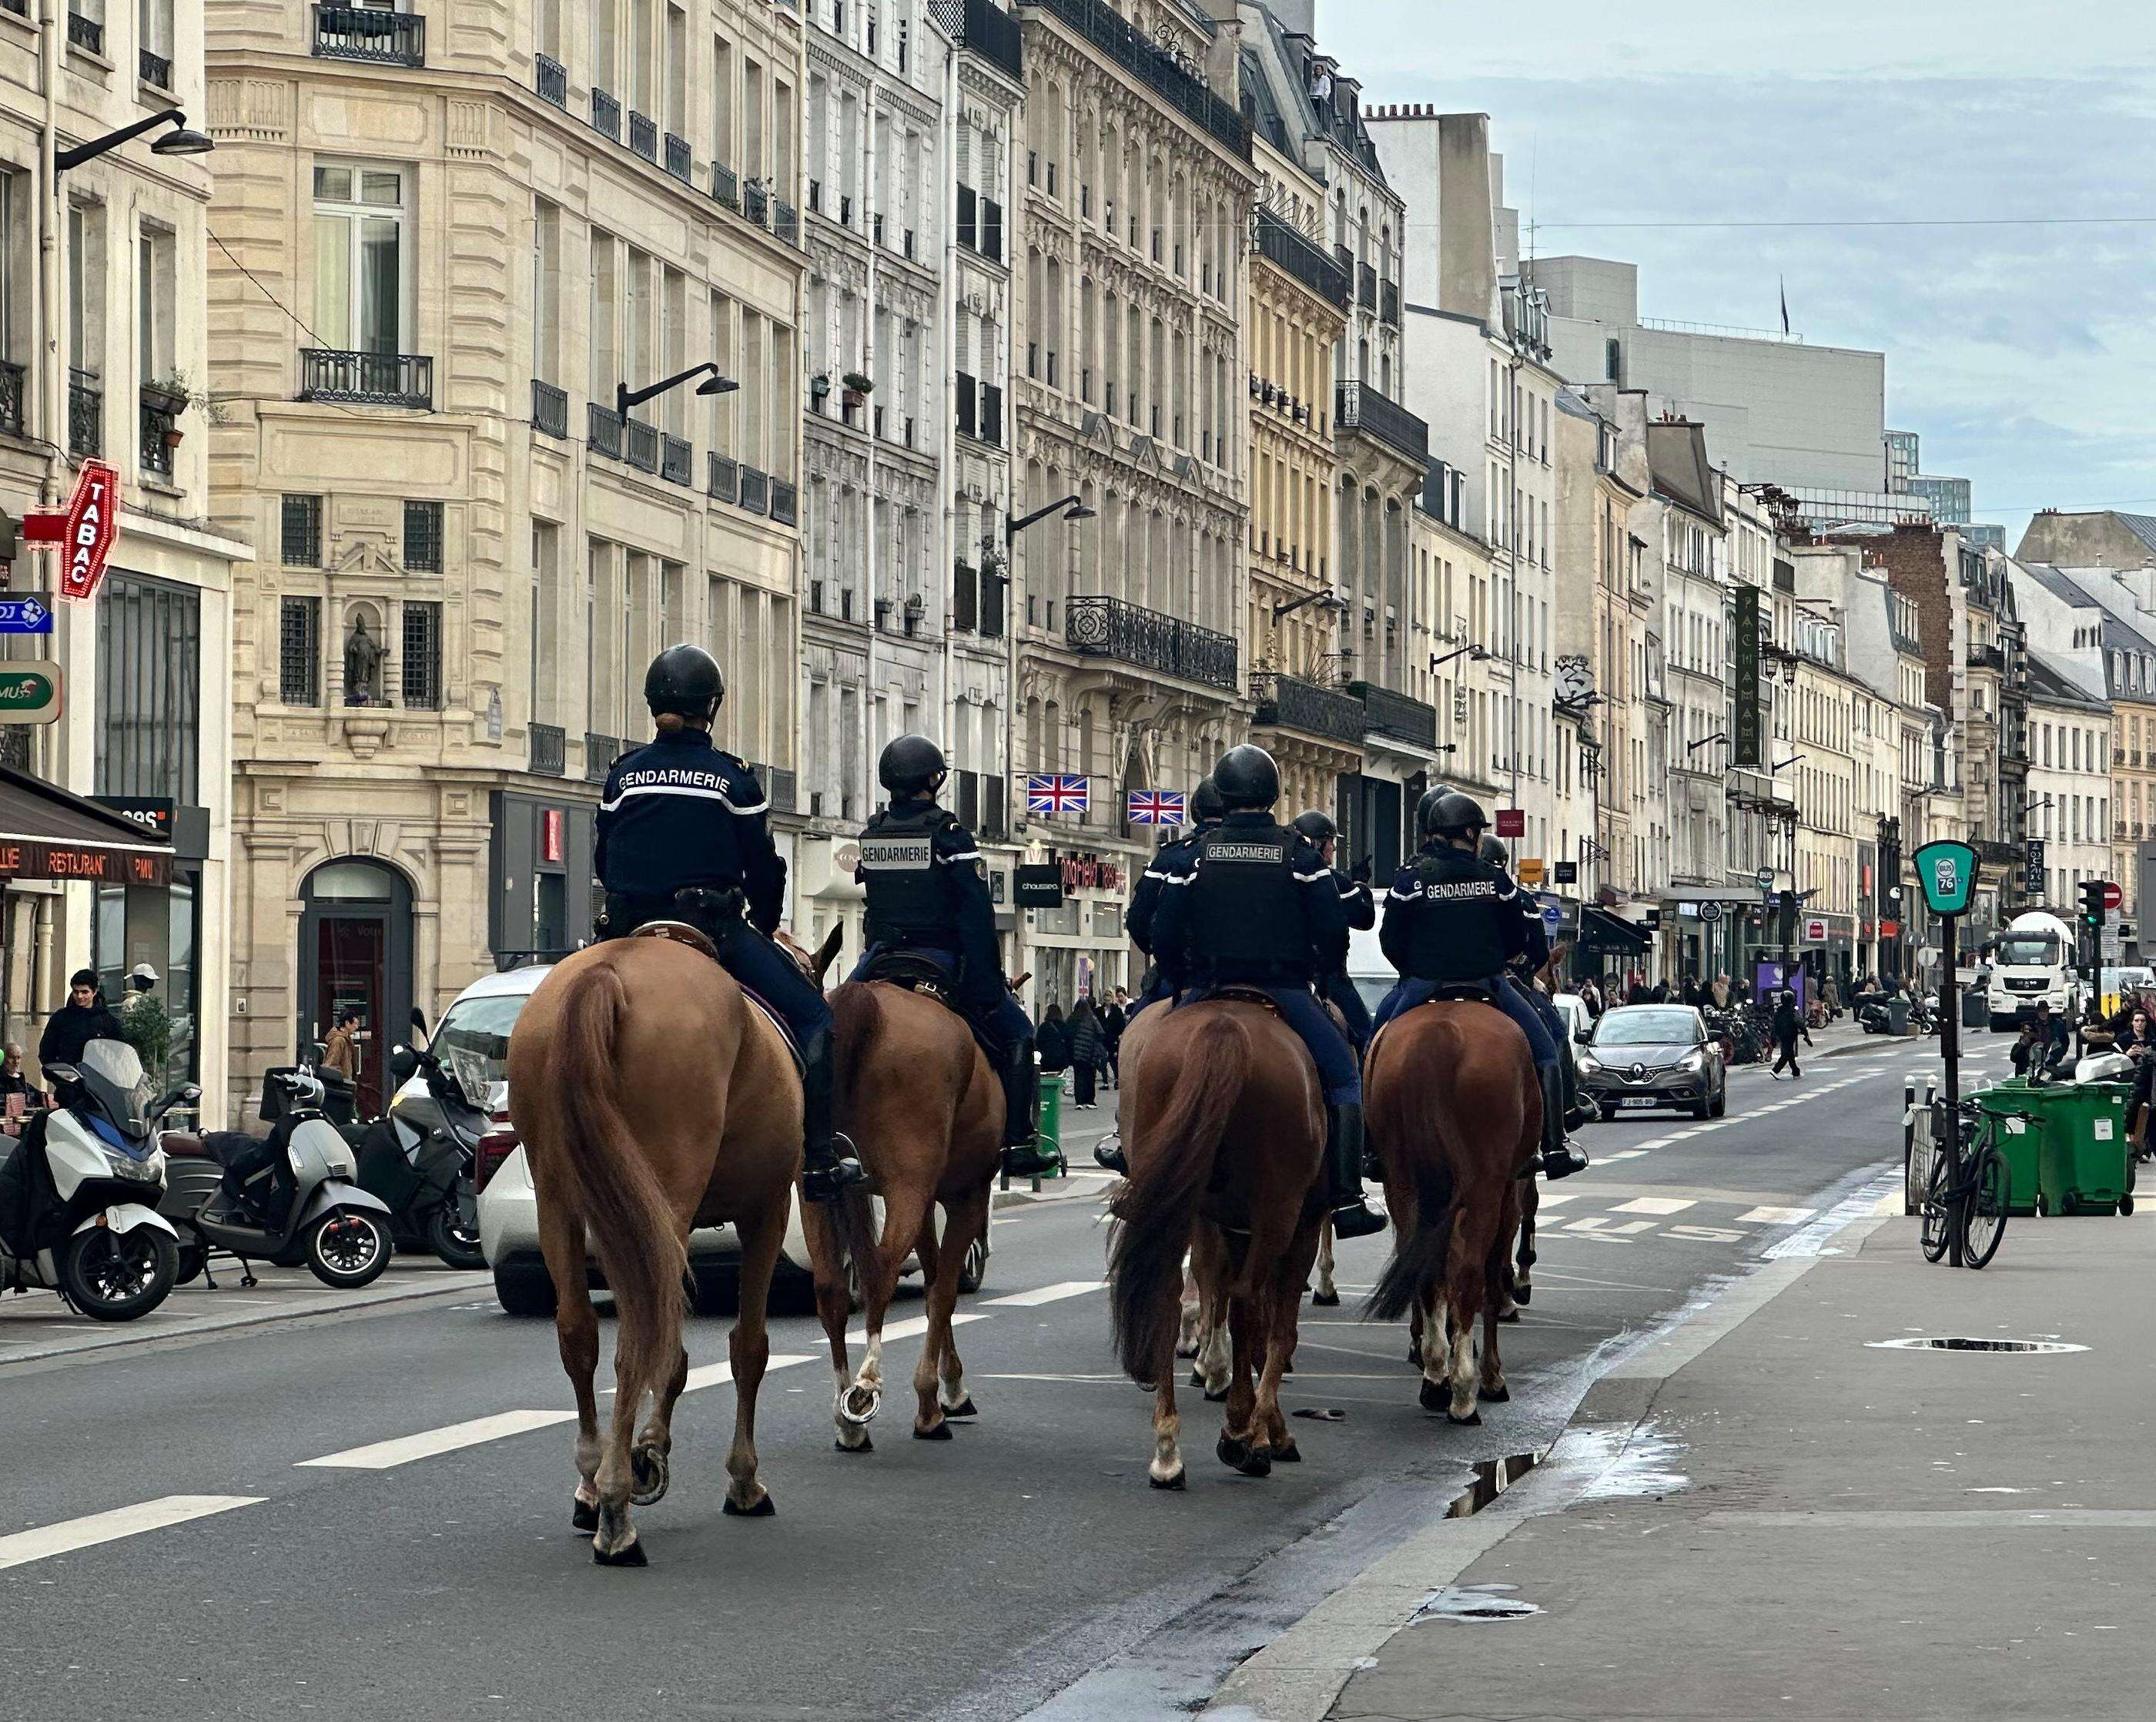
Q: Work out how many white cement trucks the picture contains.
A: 1